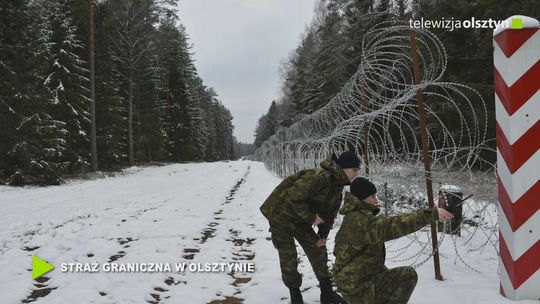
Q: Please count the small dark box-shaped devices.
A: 1